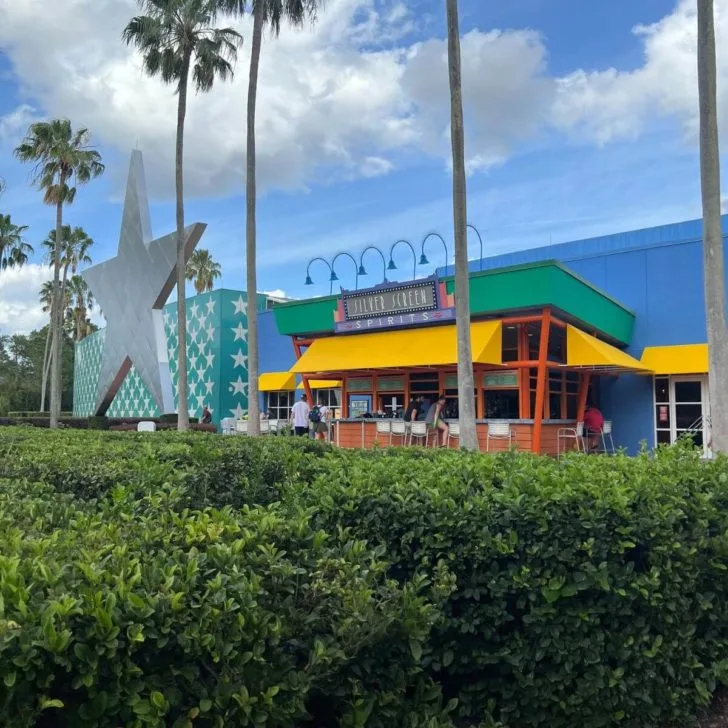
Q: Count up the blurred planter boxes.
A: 0